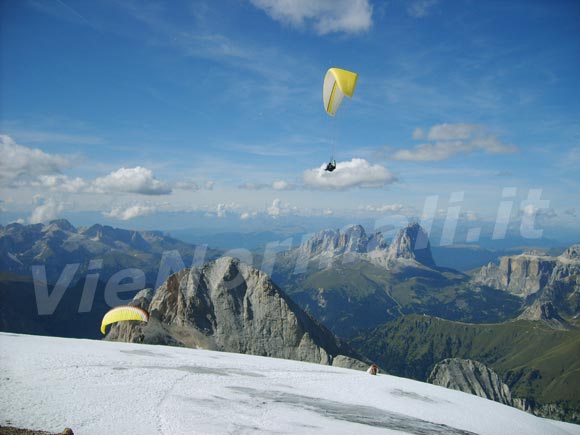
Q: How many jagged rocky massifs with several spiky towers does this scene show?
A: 1